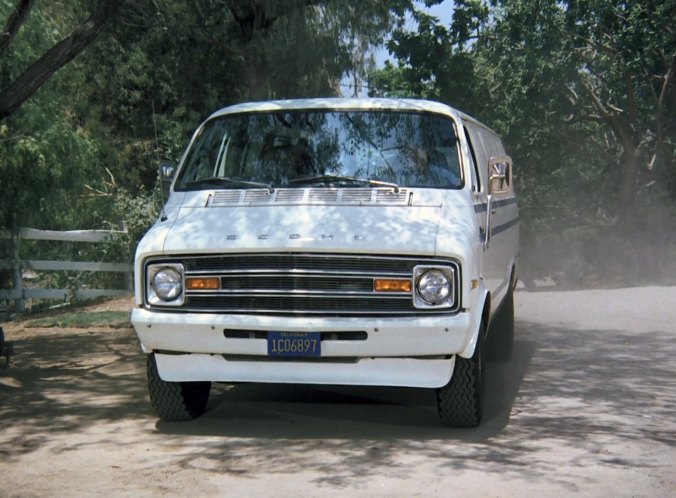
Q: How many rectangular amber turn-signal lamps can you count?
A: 2